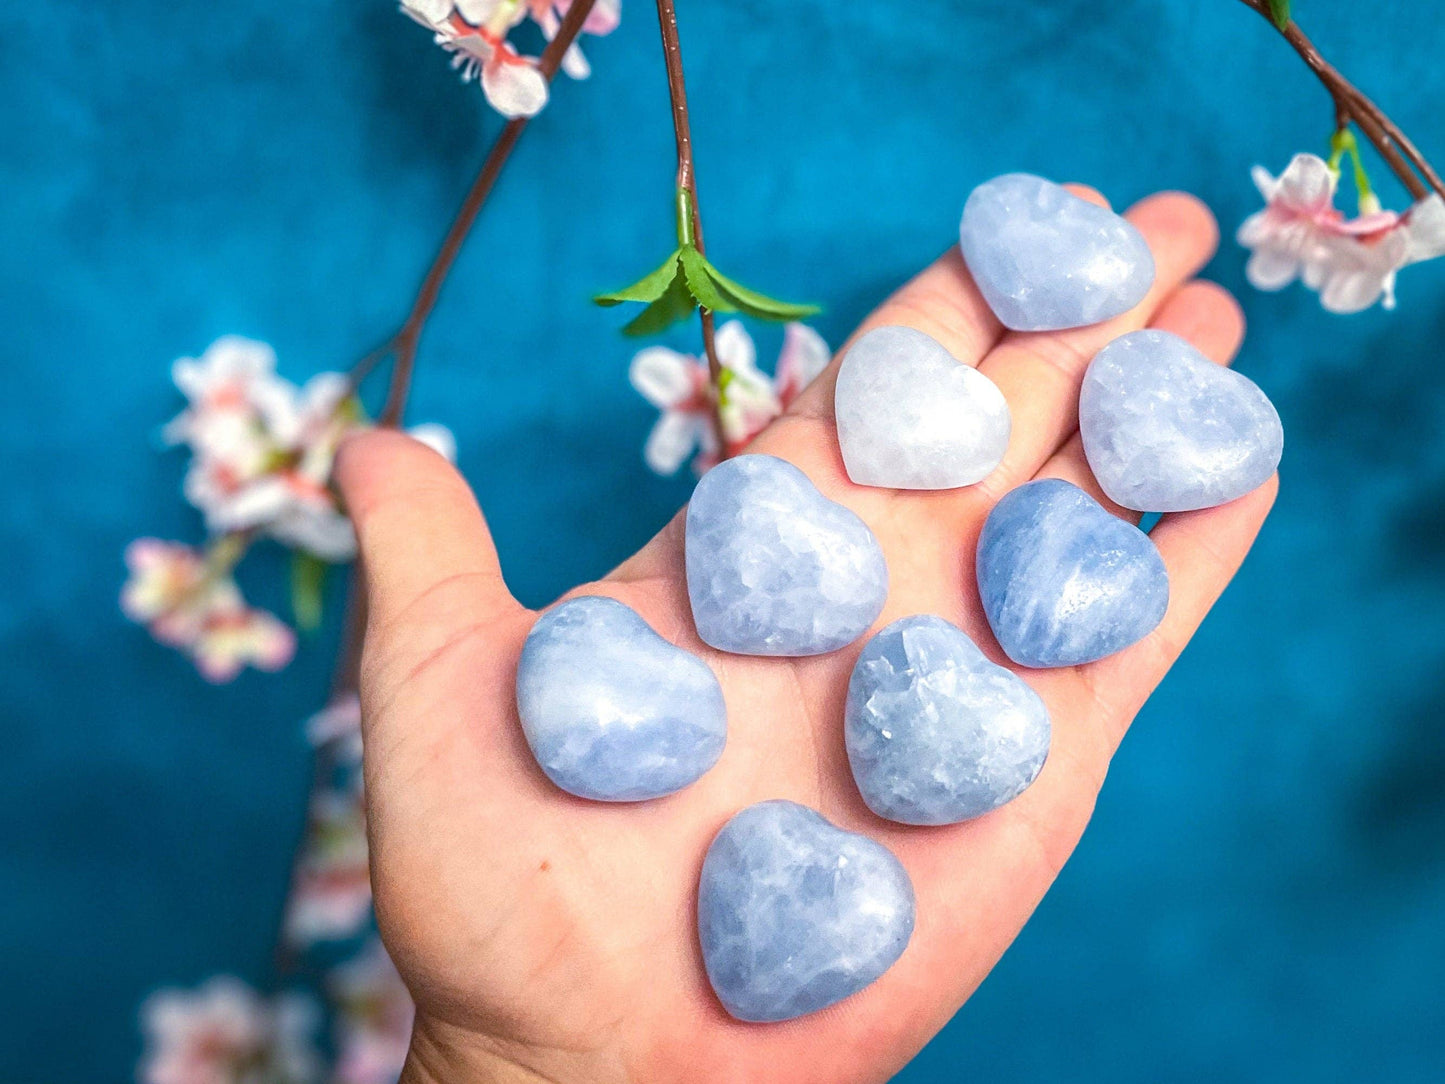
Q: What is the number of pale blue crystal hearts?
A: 8